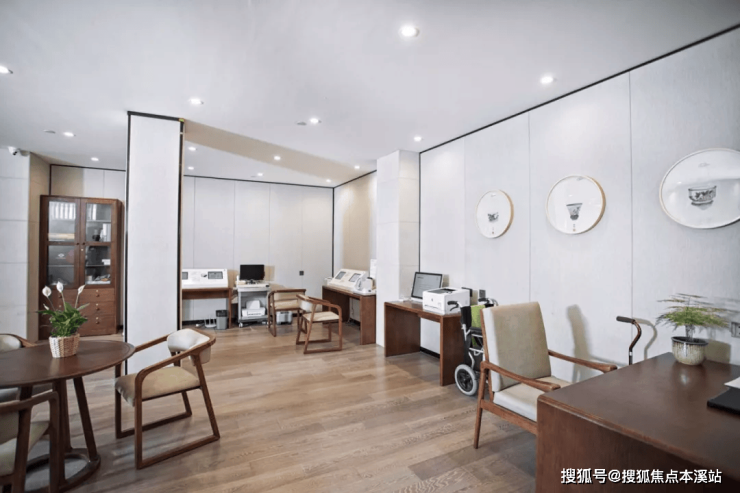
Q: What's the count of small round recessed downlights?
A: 14